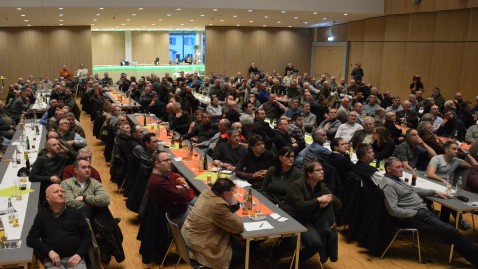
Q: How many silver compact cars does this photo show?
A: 0